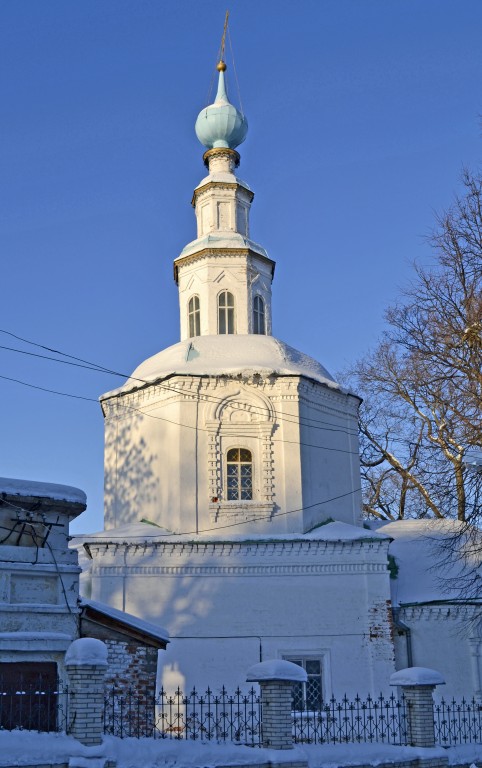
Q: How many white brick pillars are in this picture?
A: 3